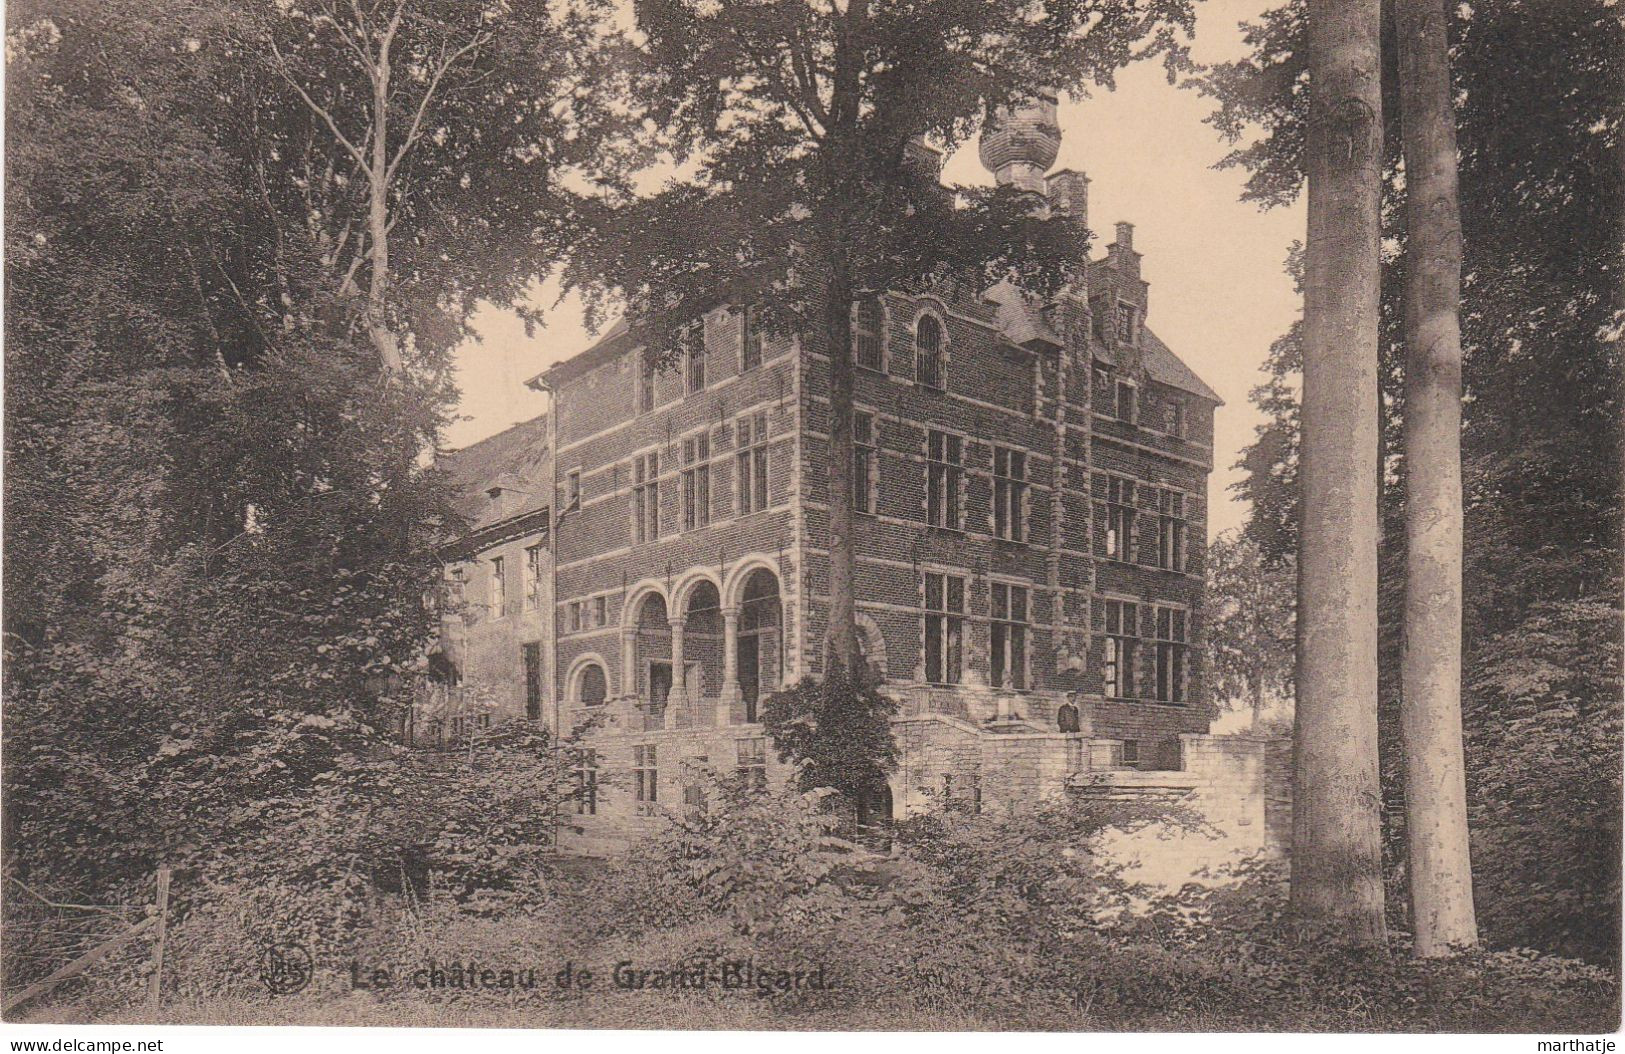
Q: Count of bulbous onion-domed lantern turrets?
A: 1